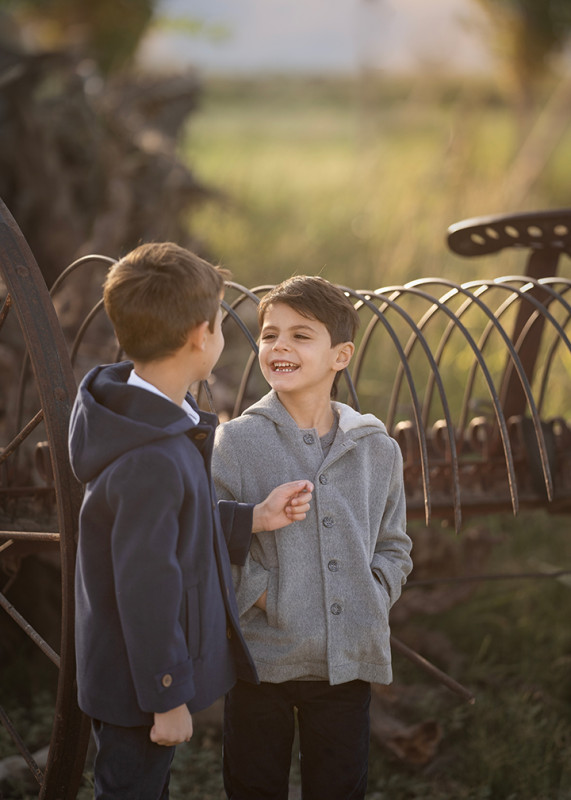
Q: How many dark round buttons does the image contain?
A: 5